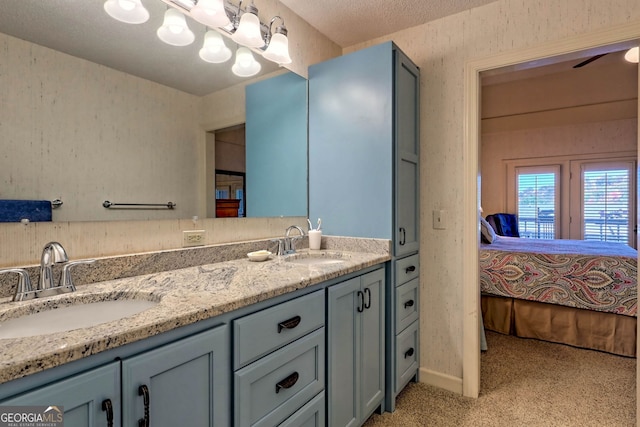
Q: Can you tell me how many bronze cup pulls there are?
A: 5